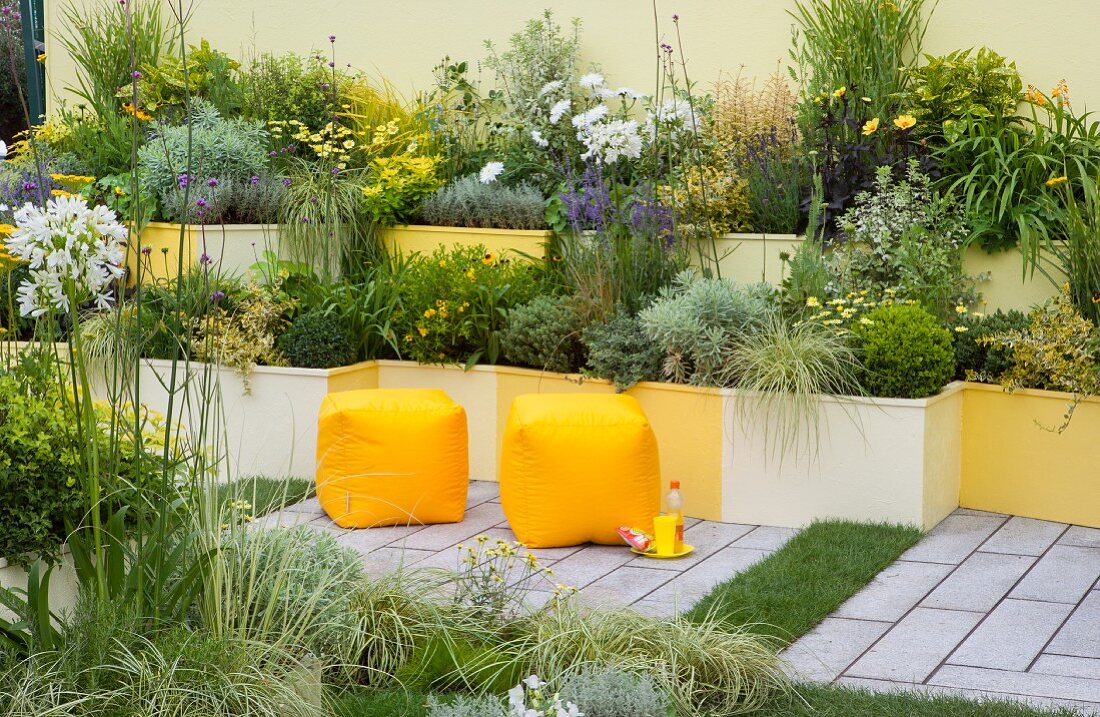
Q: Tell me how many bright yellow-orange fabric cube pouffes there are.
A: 2